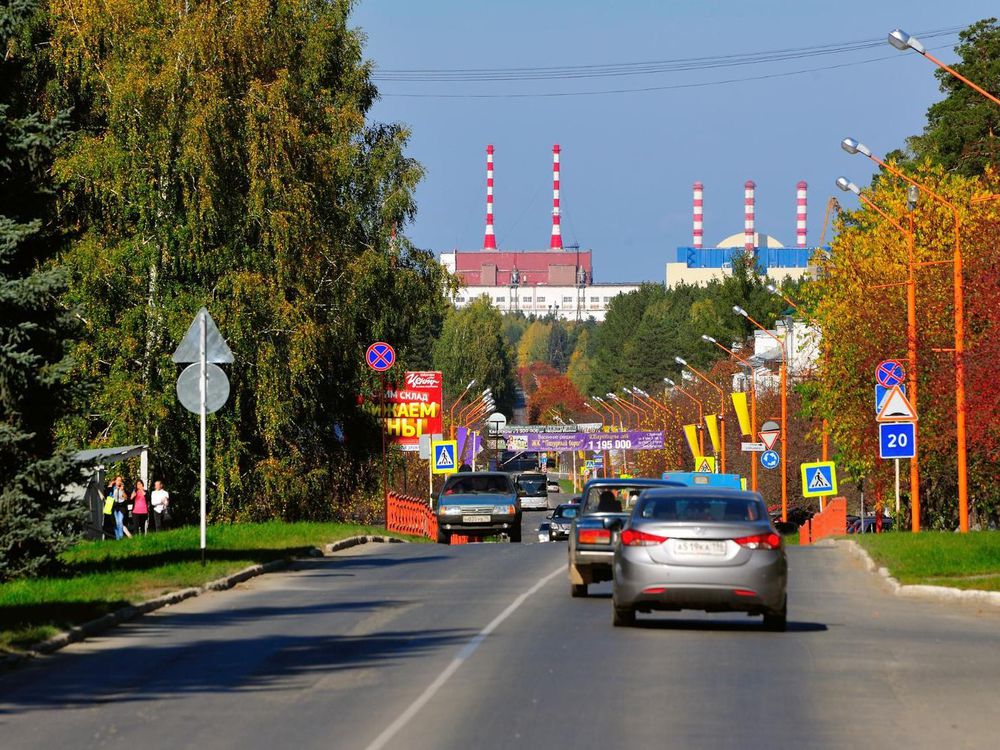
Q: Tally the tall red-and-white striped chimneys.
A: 5